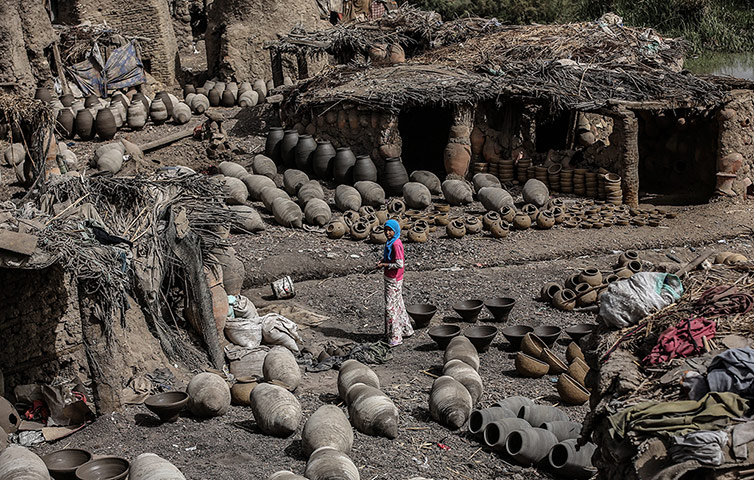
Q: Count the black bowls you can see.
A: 11